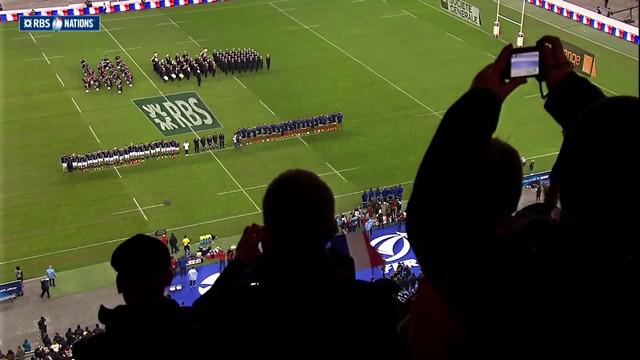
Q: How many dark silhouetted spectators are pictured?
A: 4